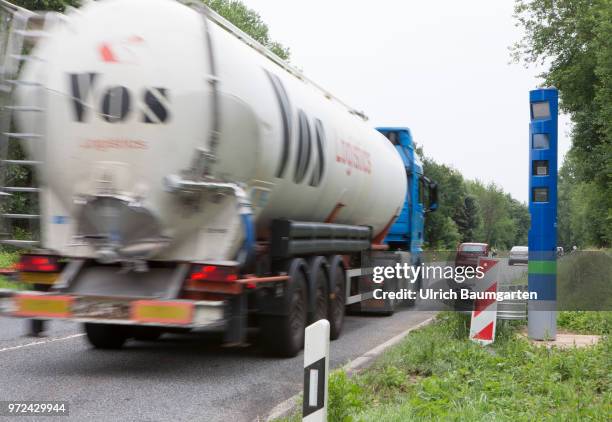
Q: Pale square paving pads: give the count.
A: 1